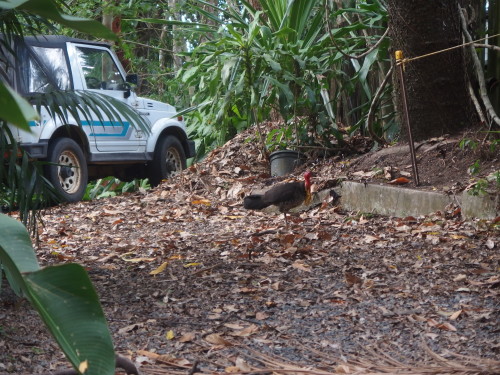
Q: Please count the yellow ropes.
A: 1